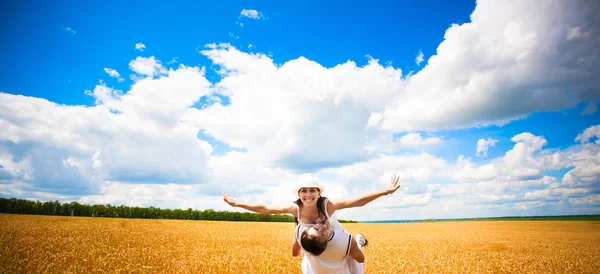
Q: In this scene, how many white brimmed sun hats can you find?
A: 1